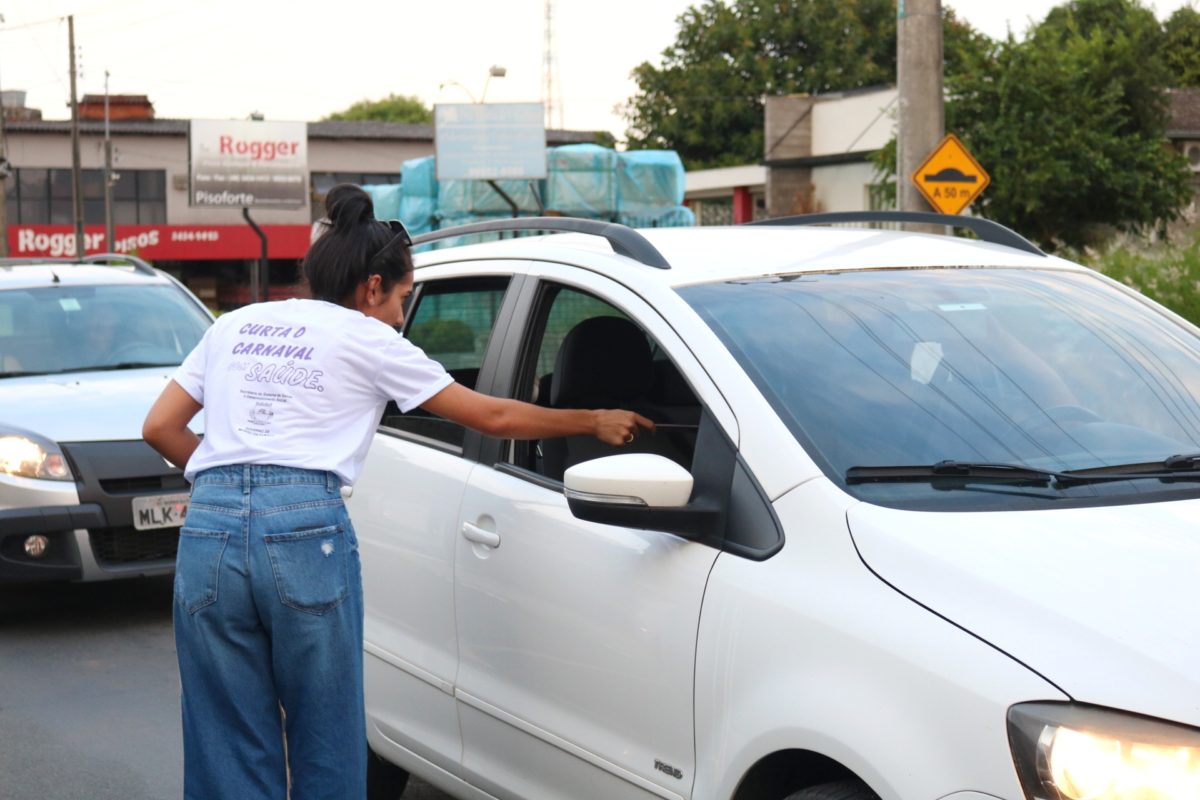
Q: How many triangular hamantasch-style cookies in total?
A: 0